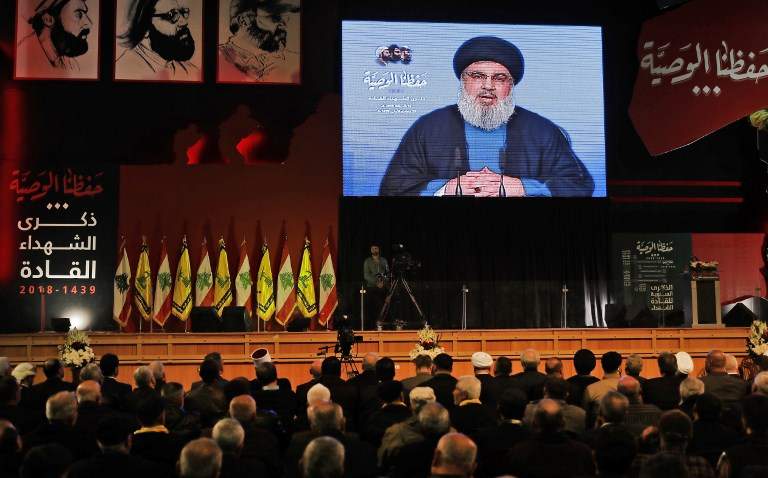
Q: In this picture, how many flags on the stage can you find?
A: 11